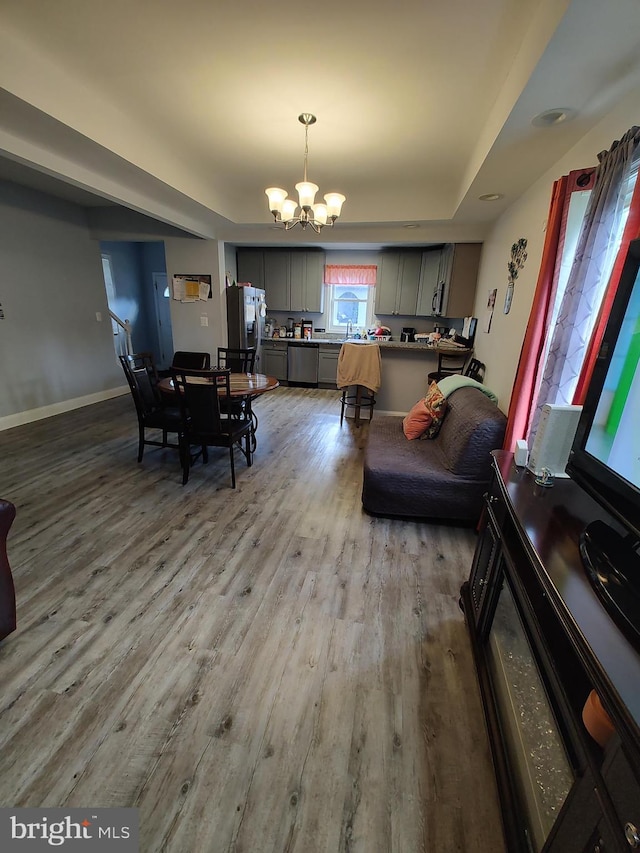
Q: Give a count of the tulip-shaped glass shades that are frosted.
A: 5